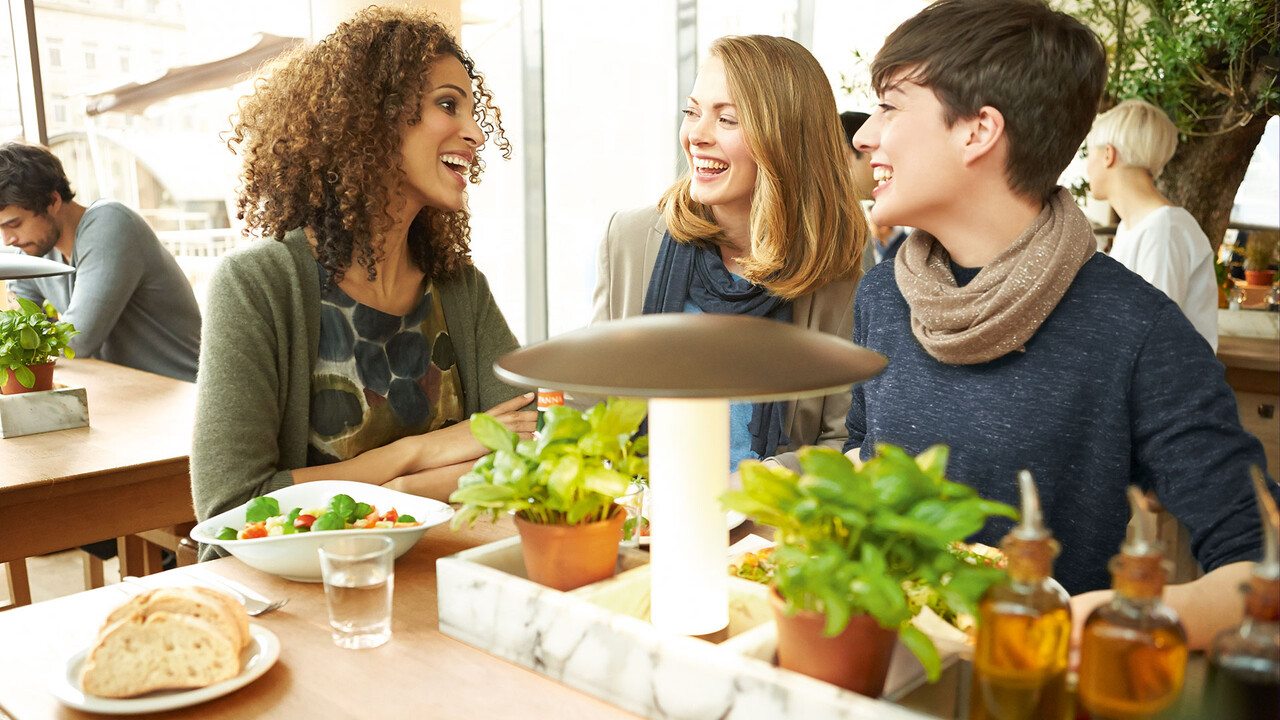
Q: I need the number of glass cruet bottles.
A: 3